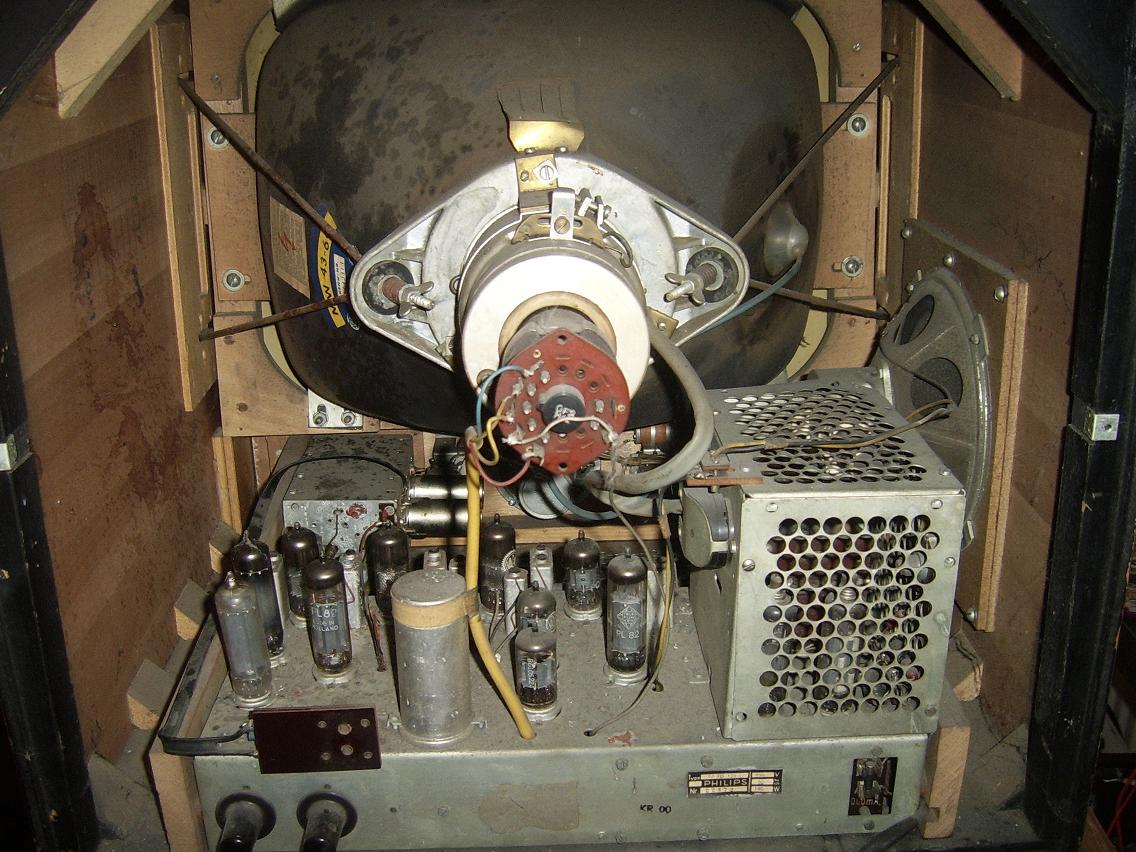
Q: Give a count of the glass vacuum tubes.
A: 10